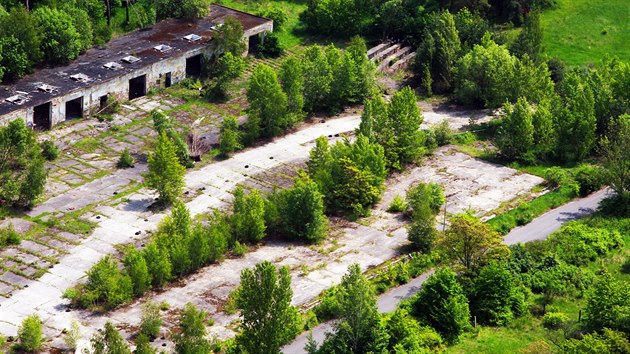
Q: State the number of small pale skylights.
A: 8